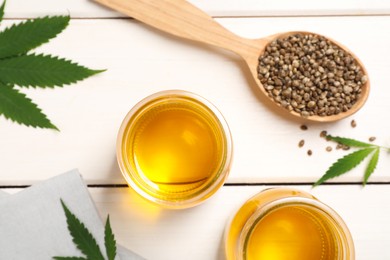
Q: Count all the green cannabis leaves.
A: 3